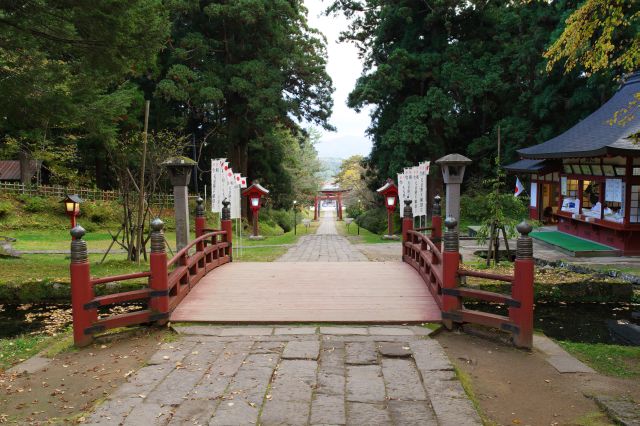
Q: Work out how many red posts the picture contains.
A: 8